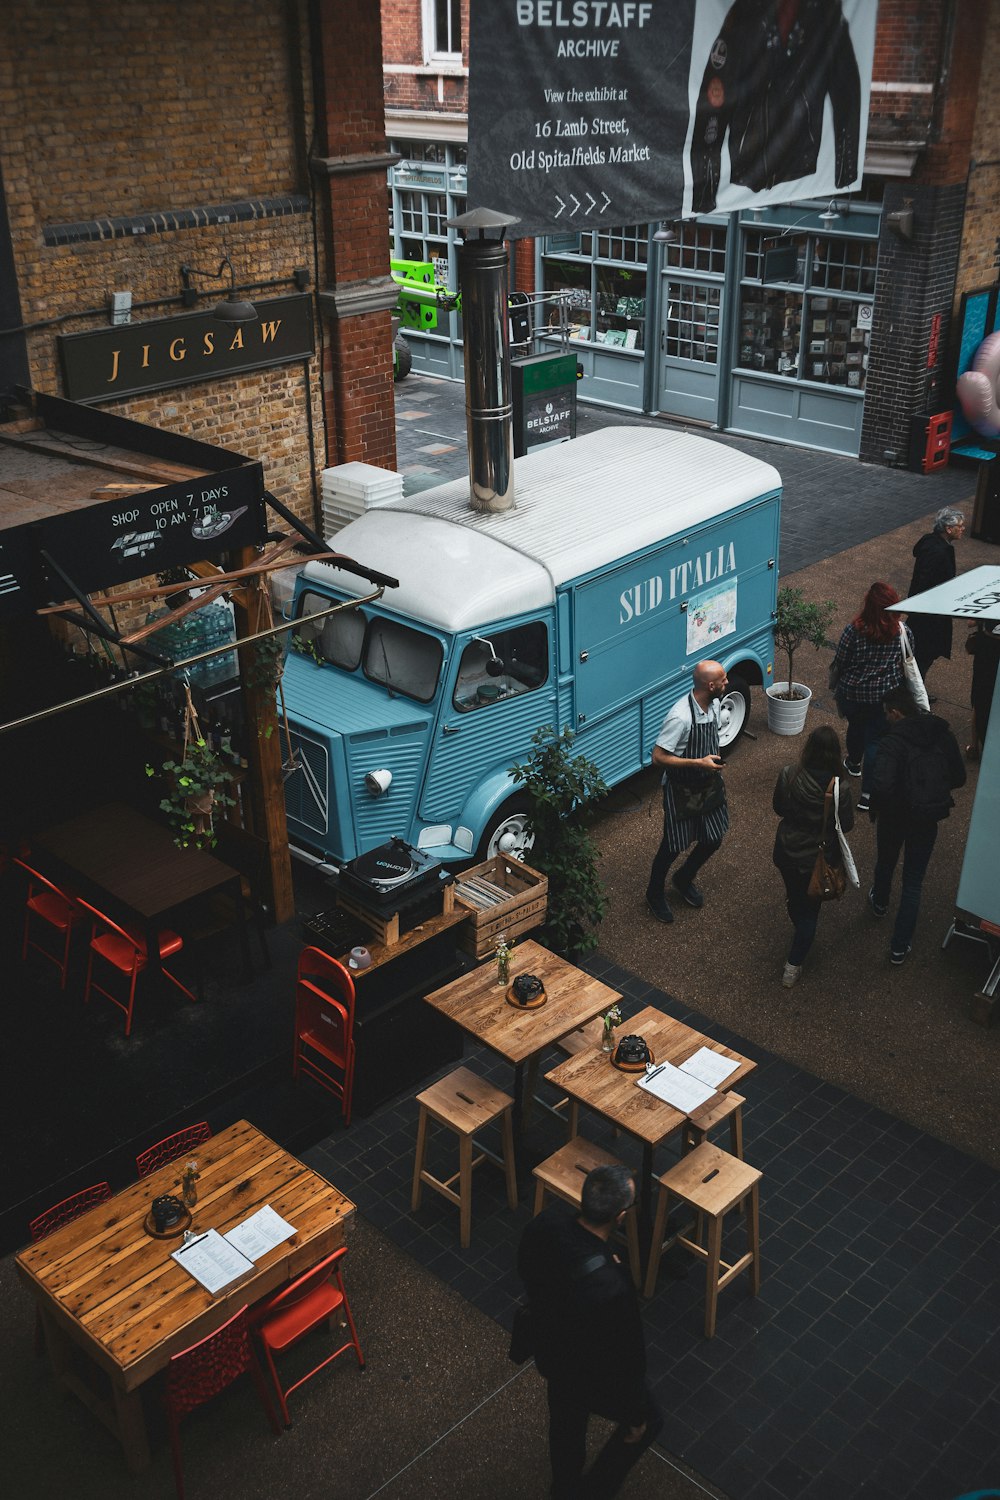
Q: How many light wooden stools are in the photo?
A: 5